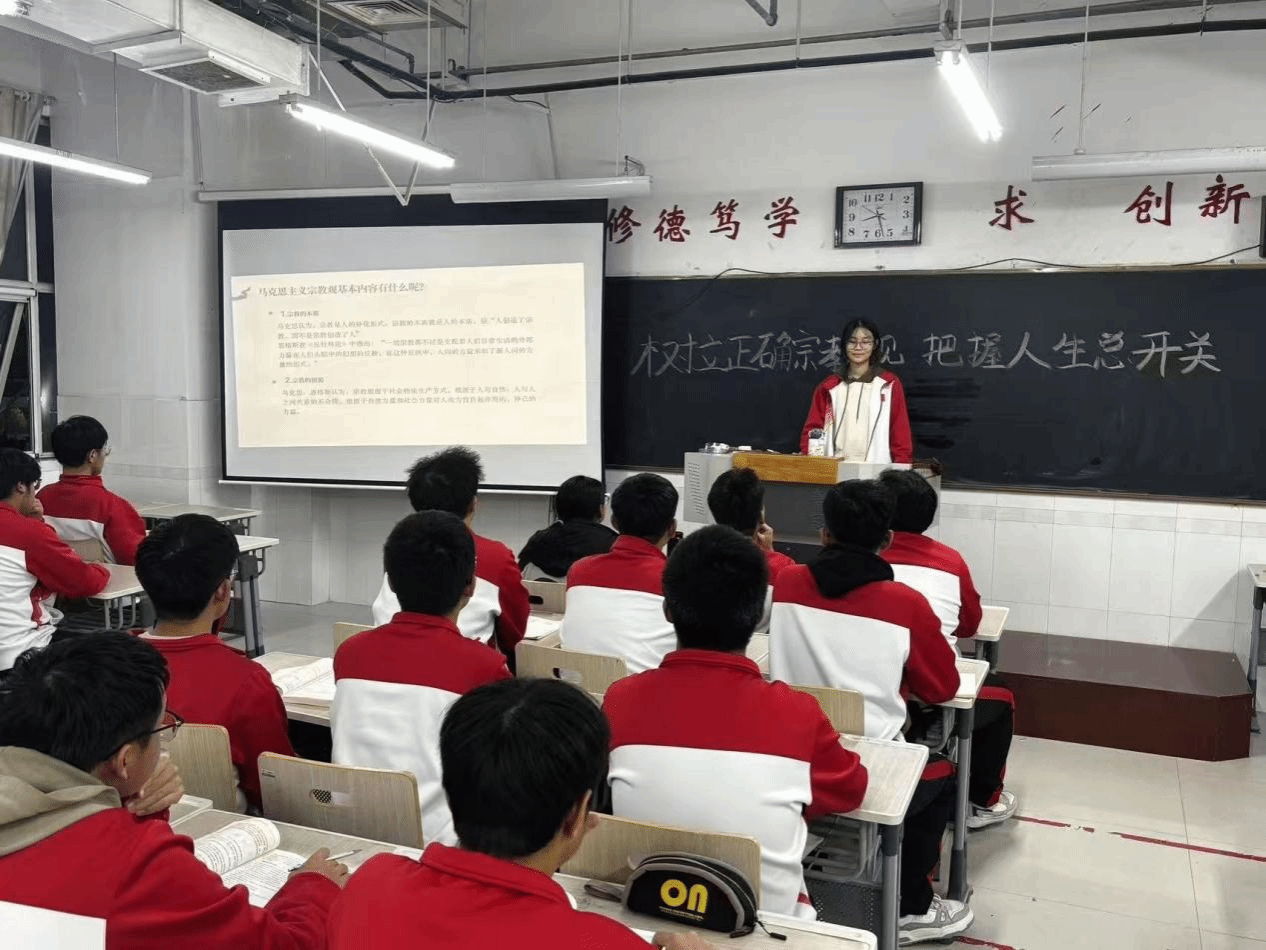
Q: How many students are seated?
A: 13